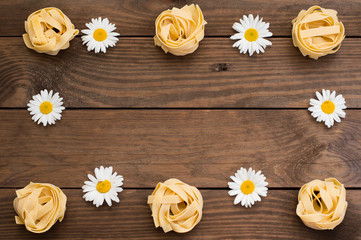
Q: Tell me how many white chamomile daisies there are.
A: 6